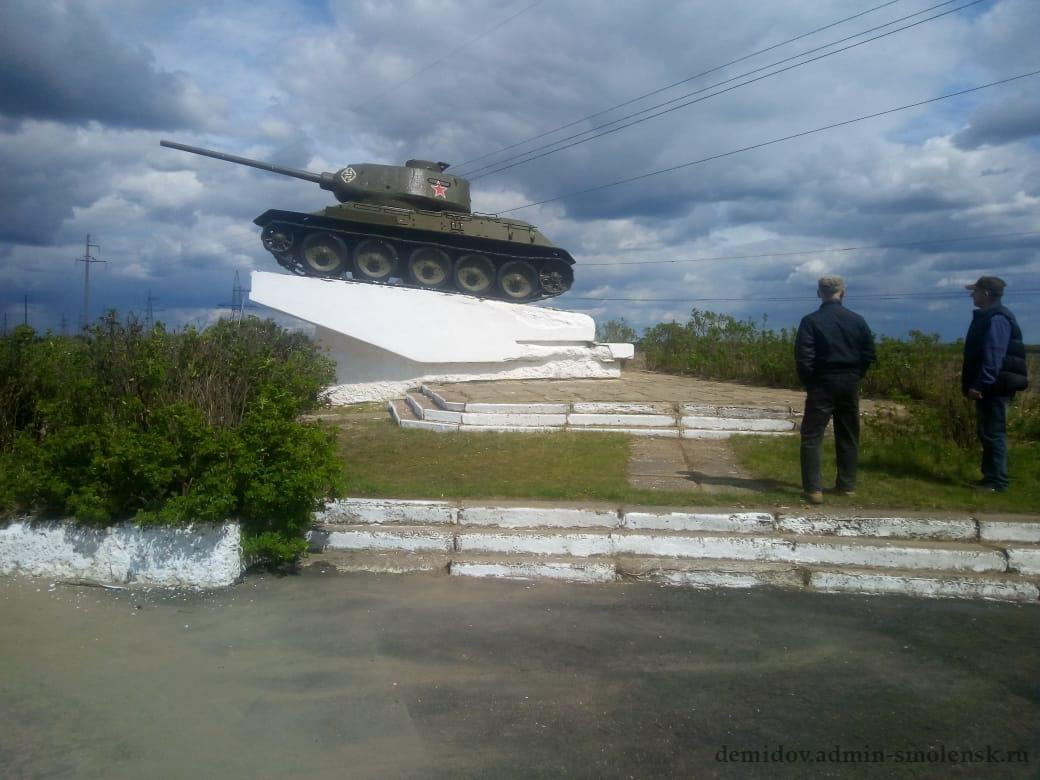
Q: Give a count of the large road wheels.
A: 5